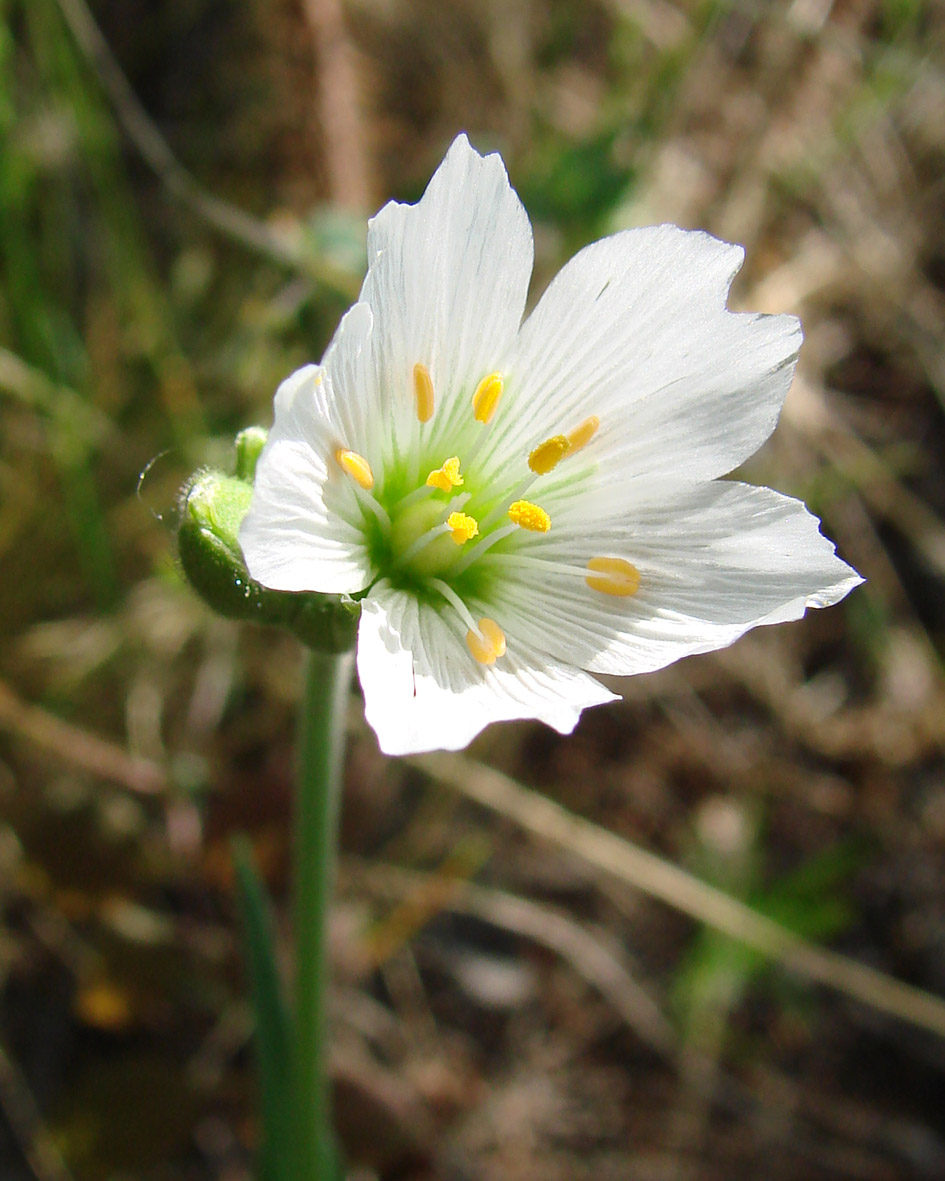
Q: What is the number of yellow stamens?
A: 10